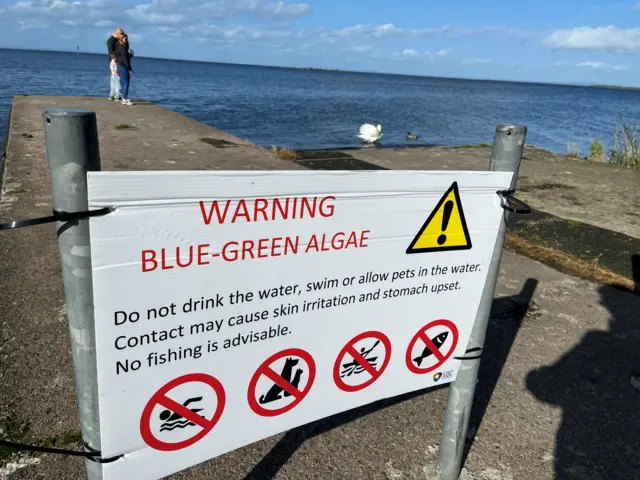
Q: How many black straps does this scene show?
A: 4